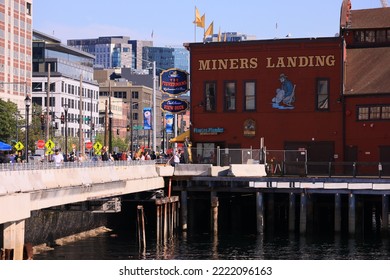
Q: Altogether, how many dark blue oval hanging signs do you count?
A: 2